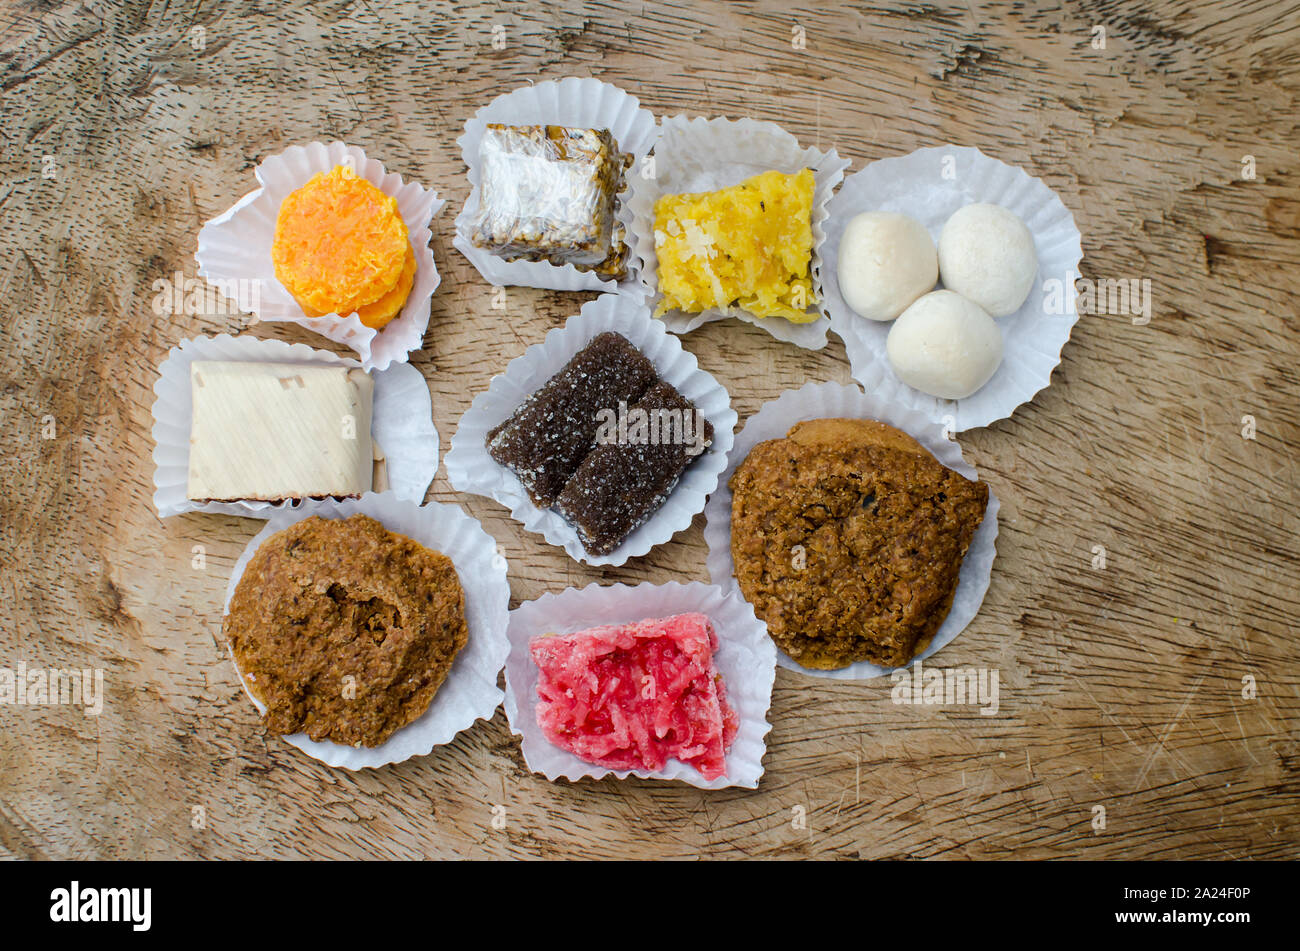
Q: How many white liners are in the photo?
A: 9